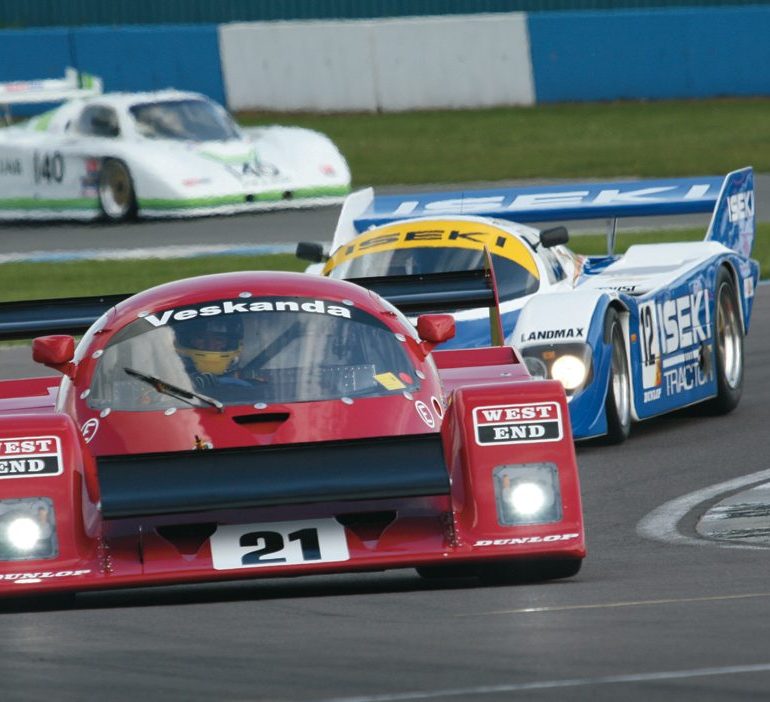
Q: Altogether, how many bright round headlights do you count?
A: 3